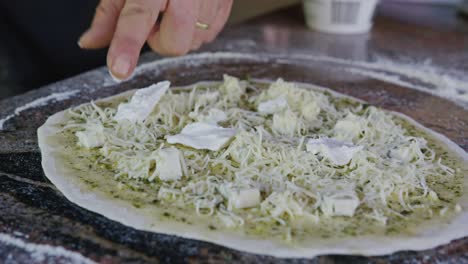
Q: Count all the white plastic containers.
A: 1